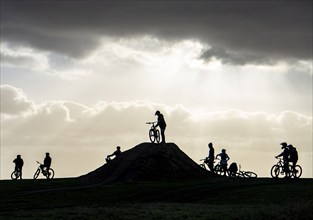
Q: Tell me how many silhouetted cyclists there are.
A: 8